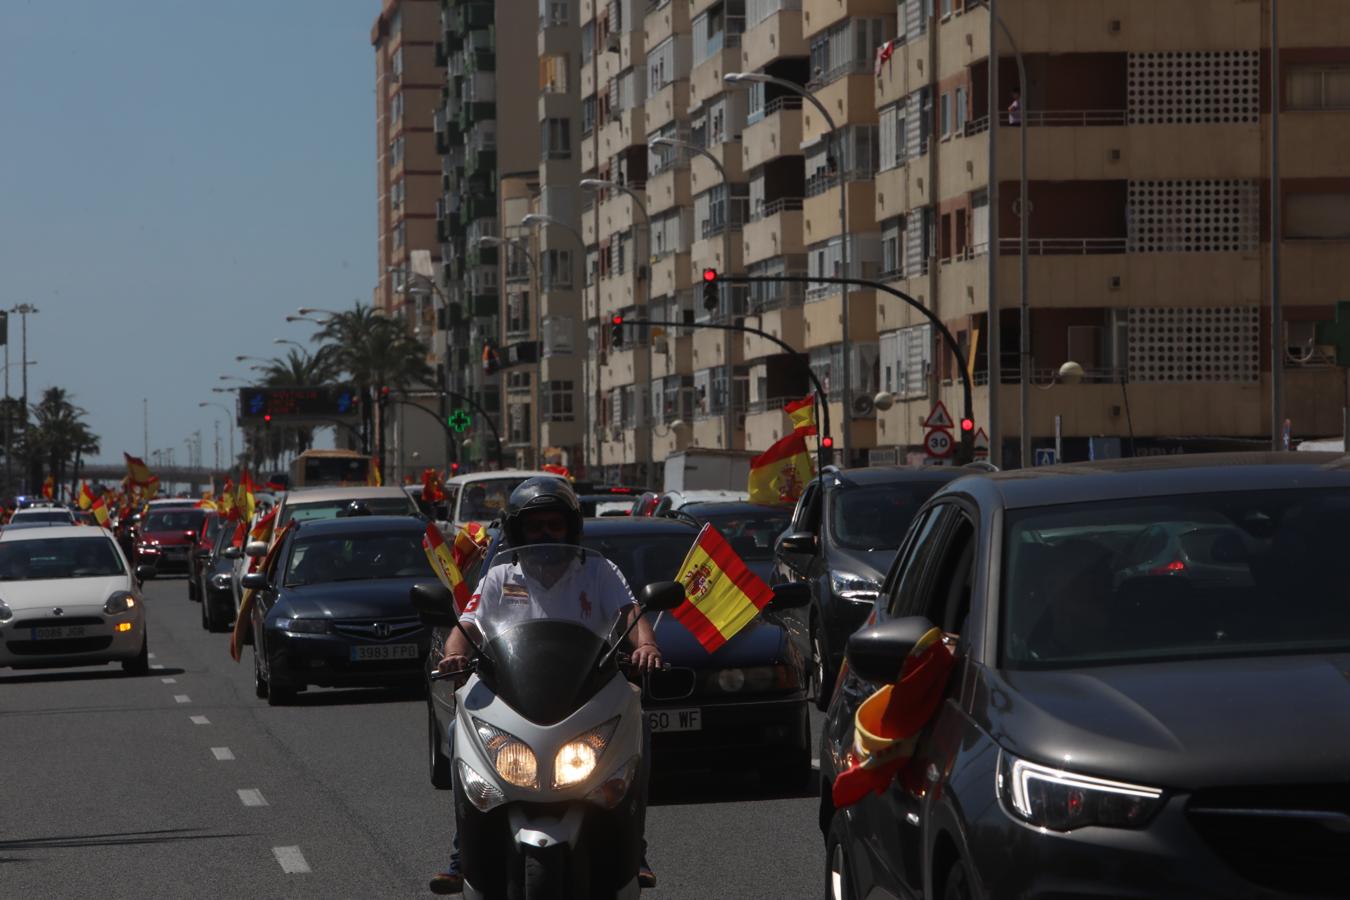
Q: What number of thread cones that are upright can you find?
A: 0